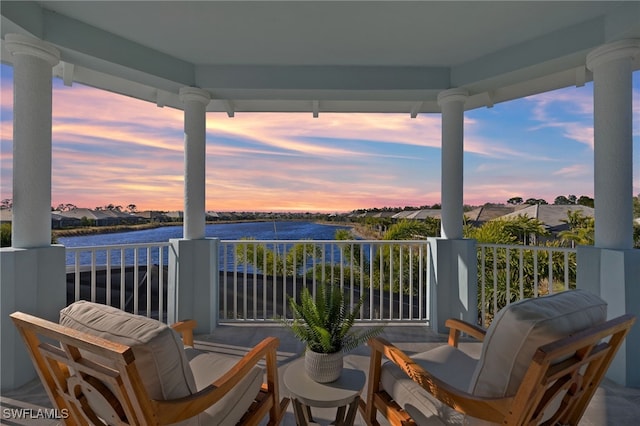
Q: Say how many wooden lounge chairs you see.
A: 2